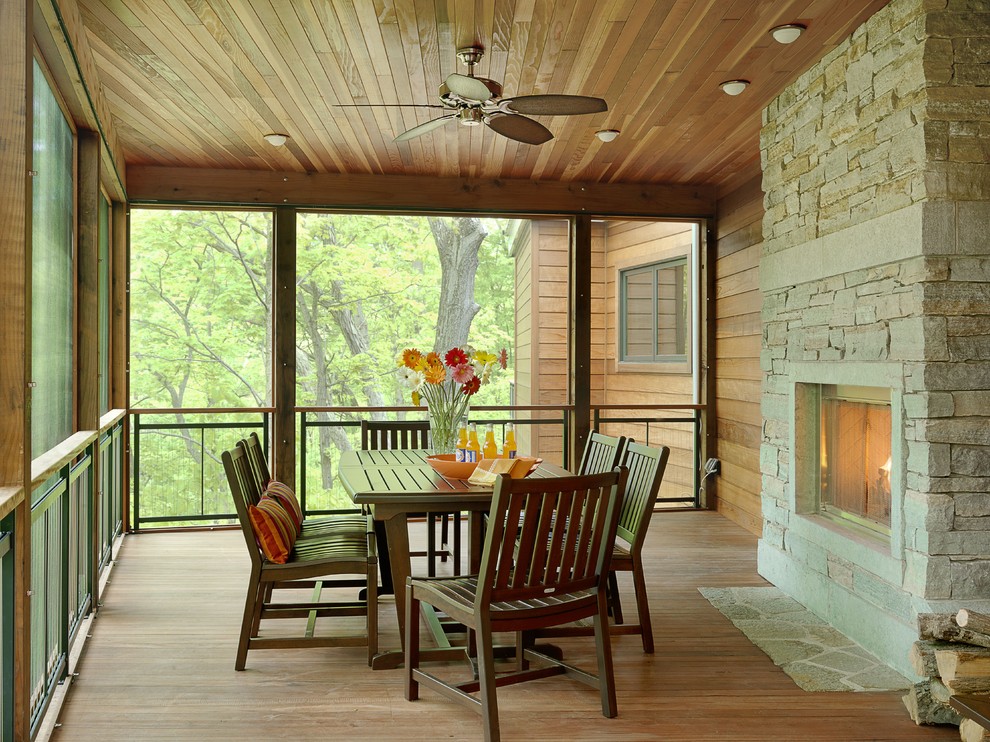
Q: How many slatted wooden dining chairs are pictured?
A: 6